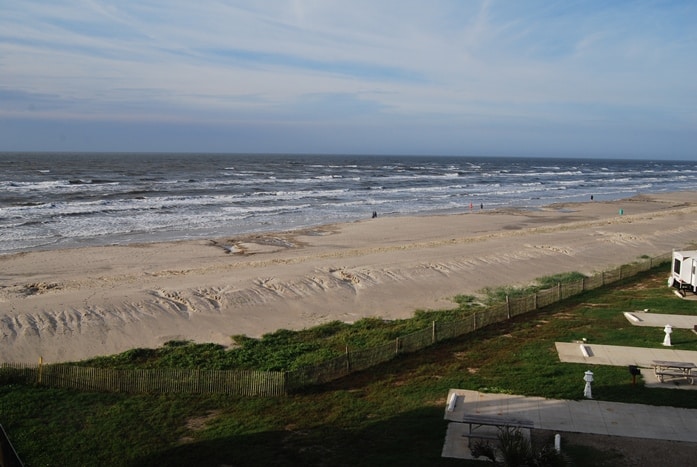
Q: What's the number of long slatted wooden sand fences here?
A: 1